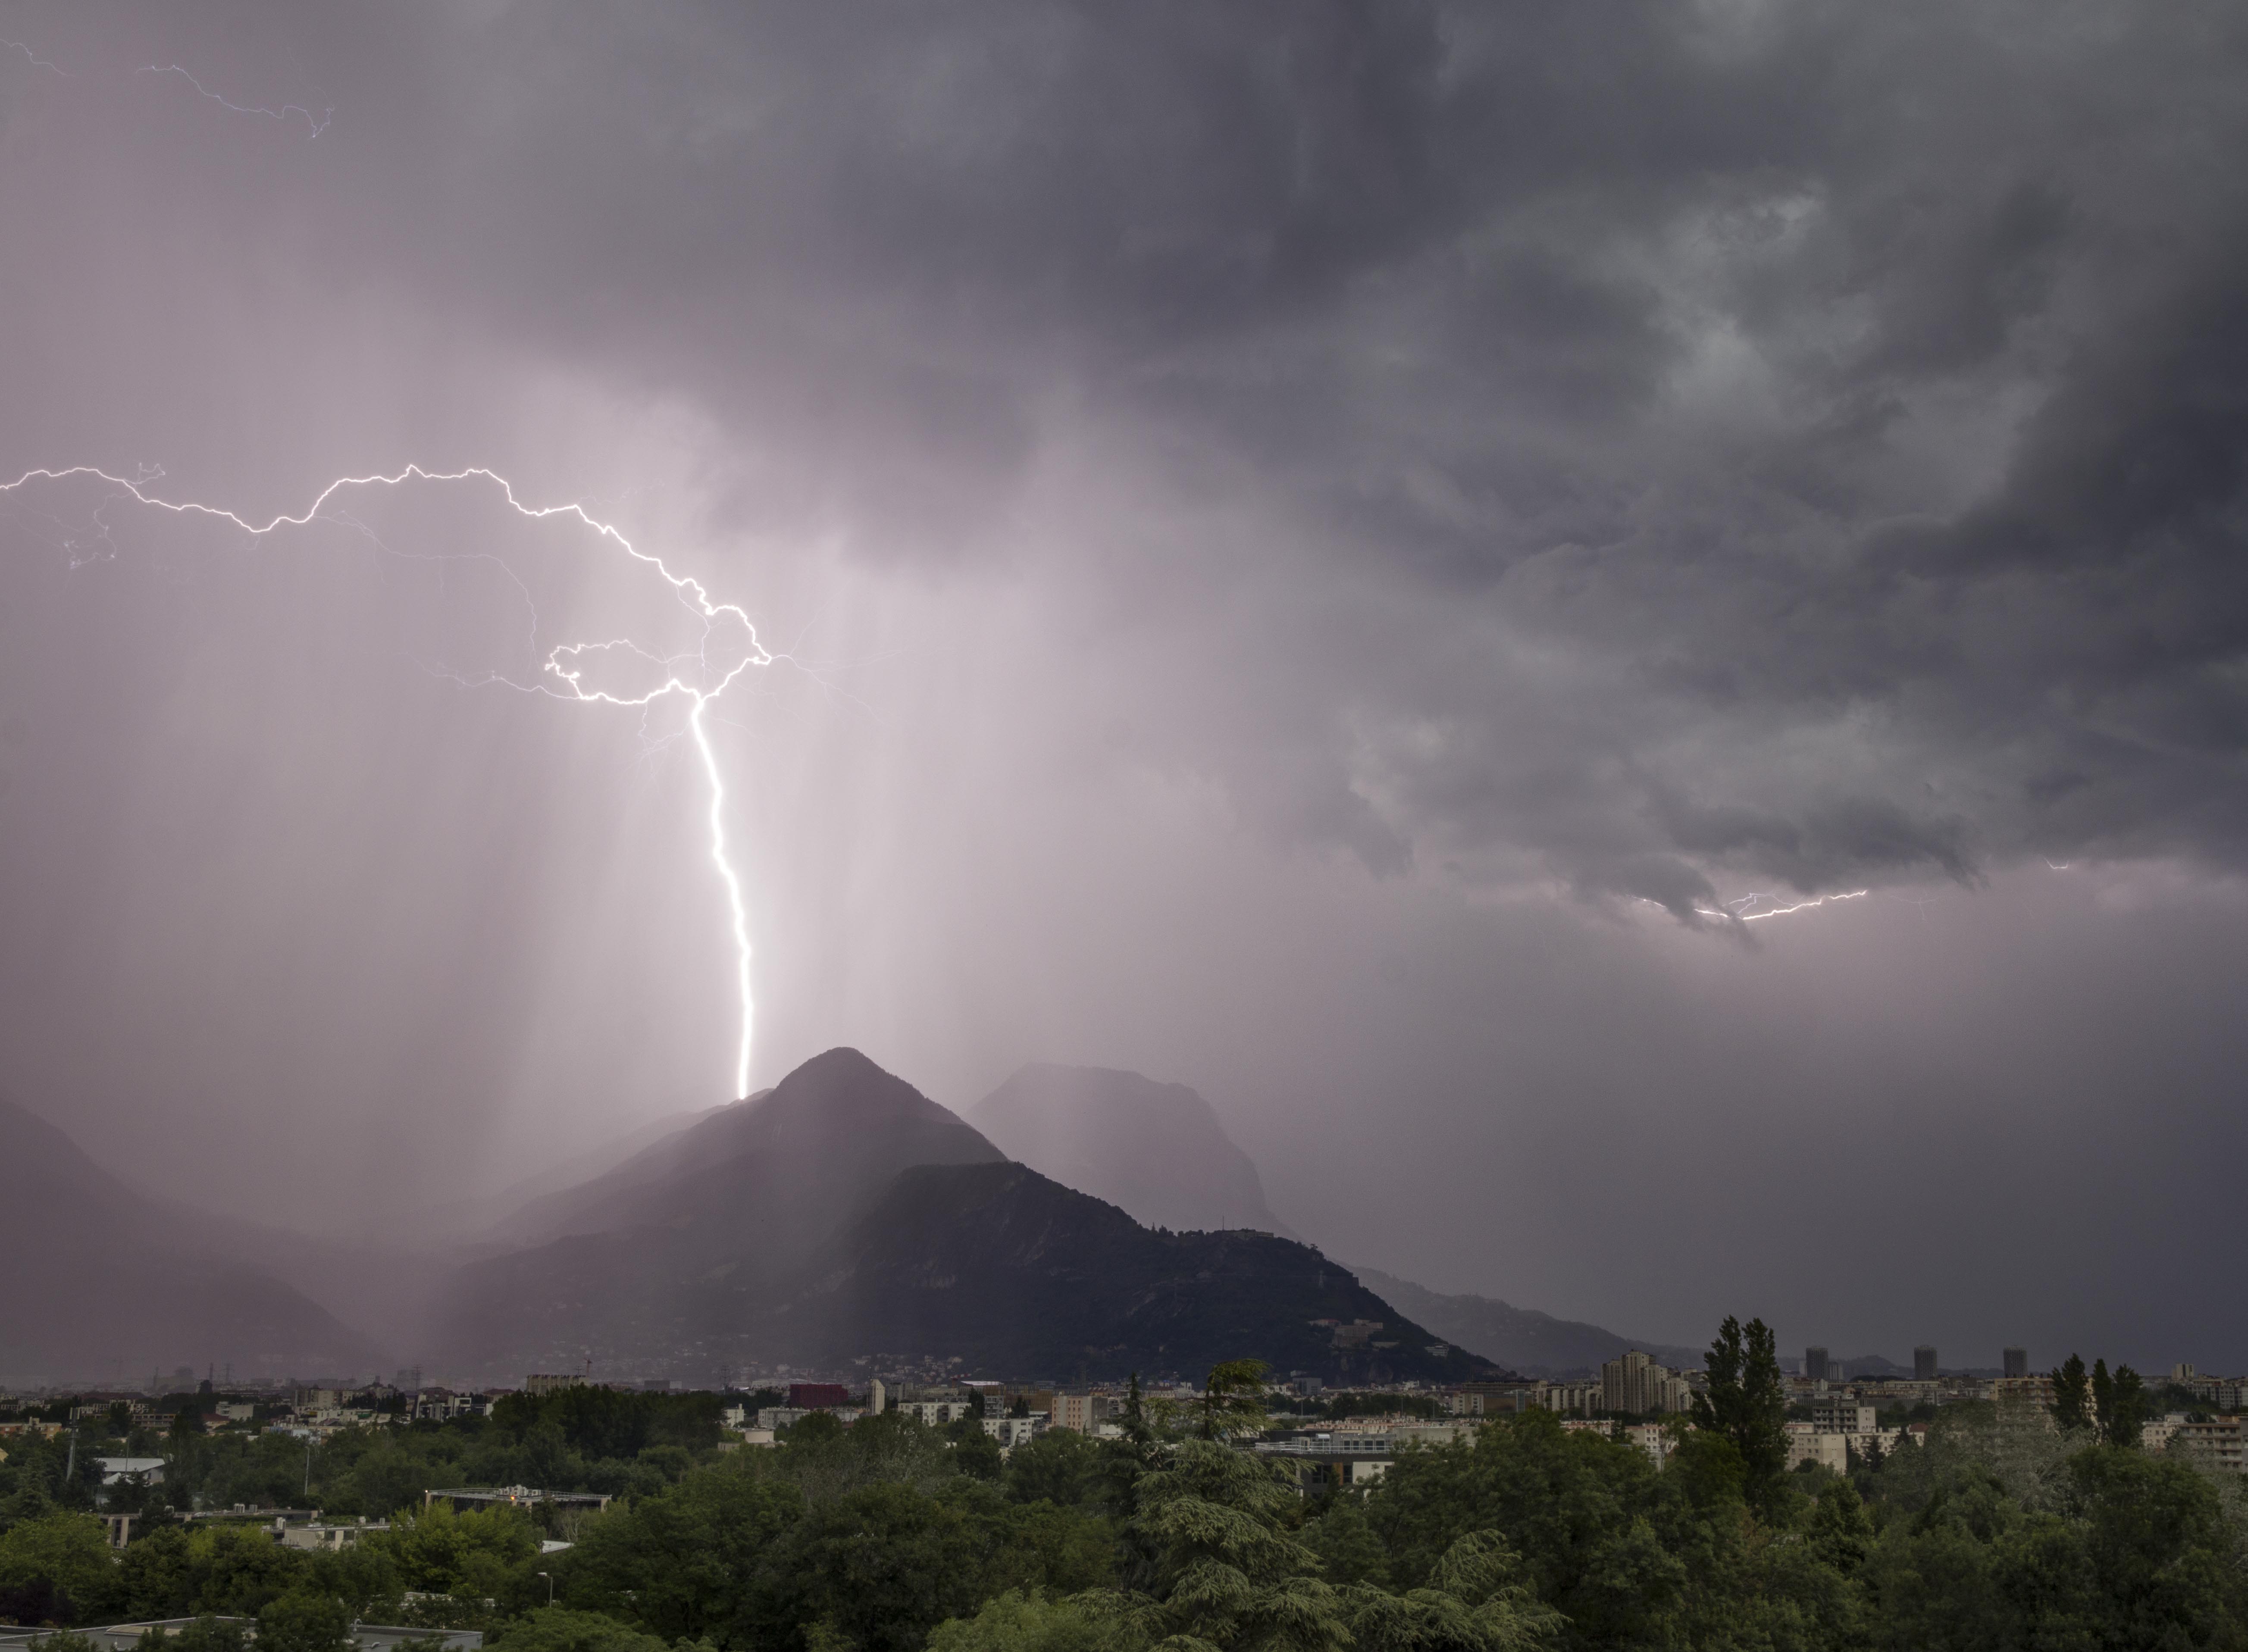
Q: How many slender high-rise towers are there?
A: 3